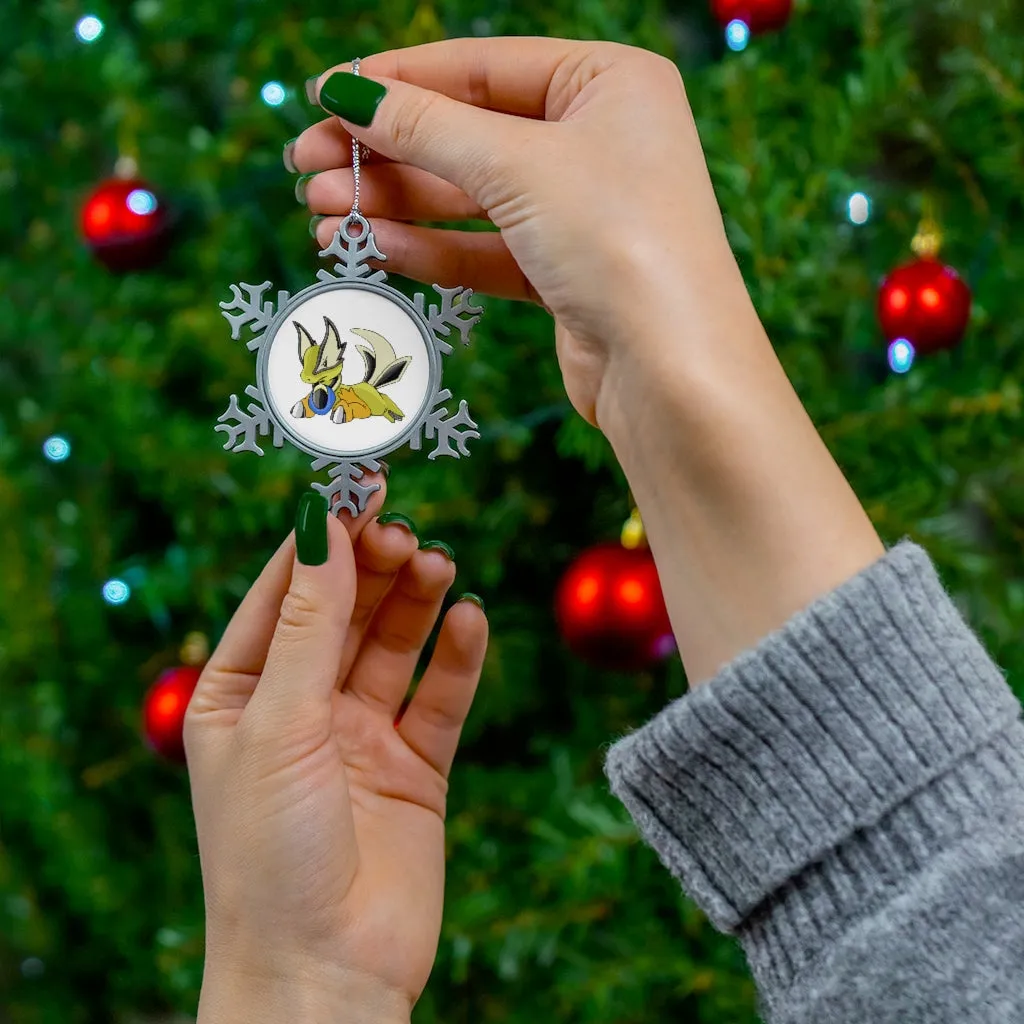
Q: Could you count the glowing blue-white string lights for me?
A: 8